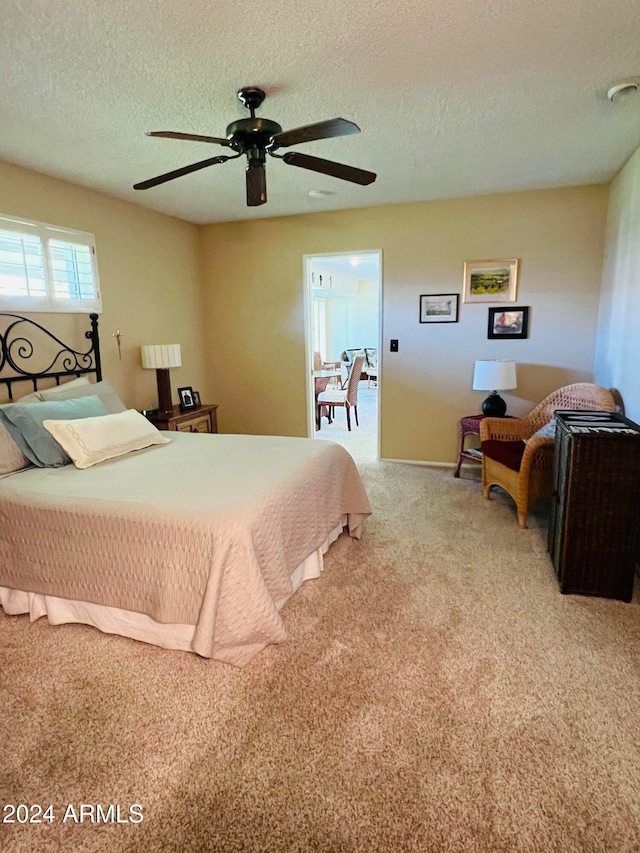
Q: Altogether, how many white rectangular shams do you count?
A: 1